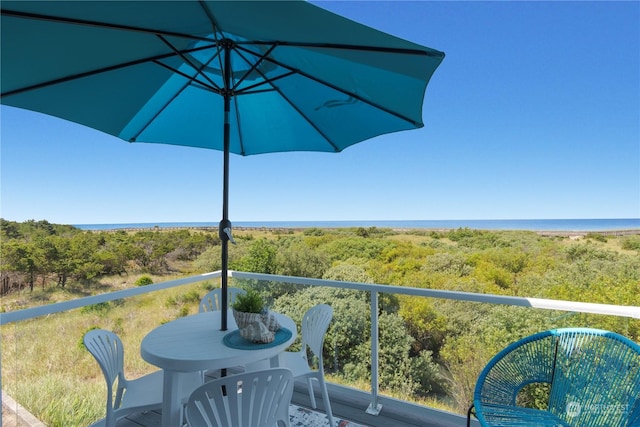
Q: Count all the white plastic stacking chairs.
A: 4